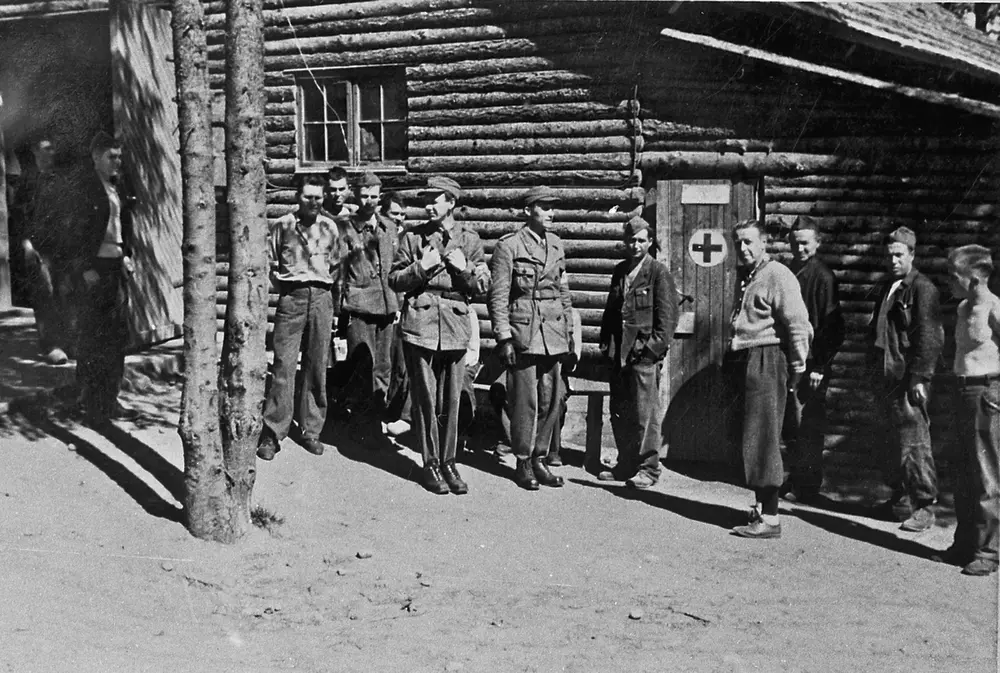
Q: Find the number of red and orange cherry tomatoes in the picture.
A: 0